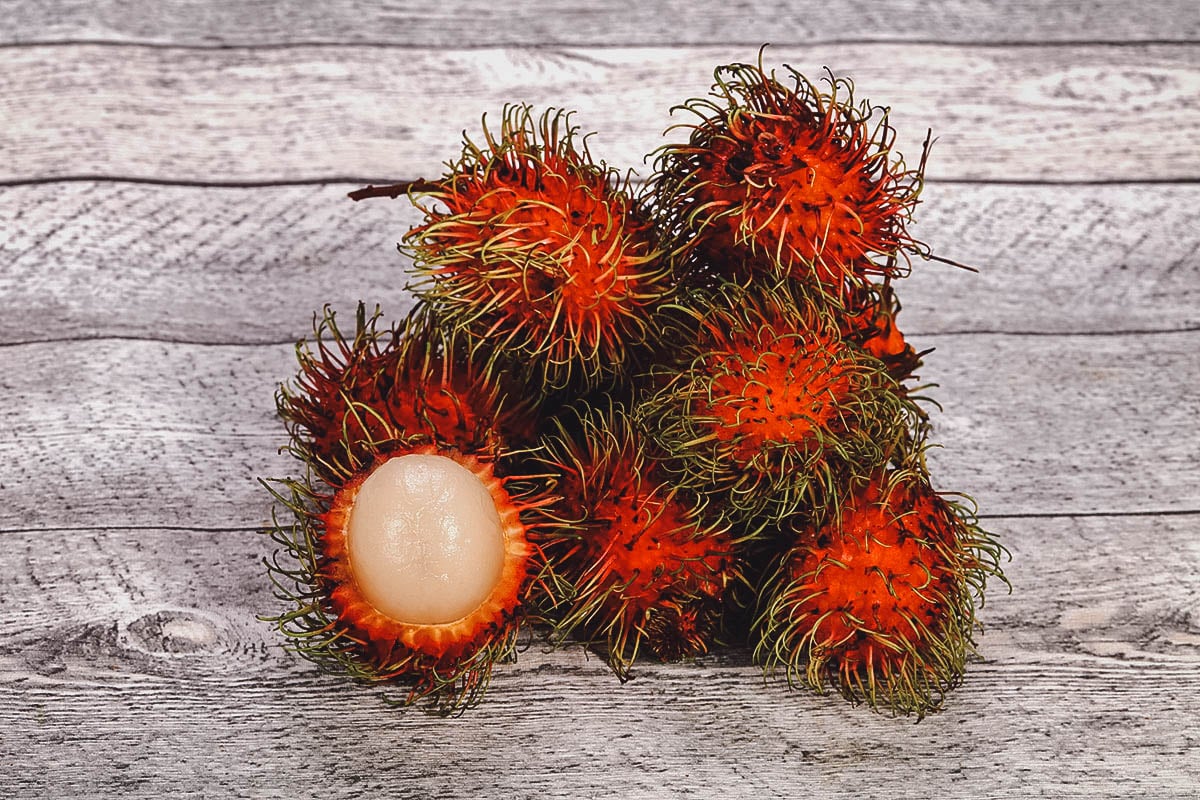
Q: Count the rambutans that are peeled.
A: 1